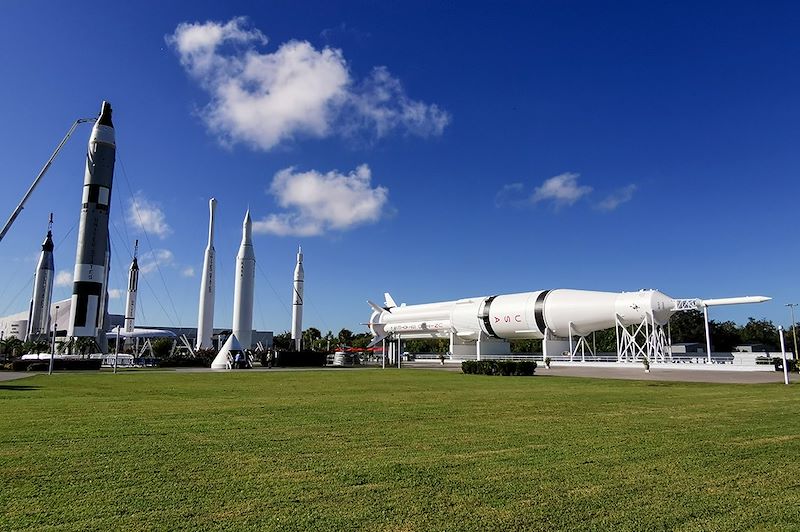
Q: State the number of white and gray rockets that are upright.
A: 6